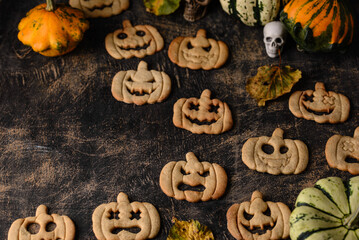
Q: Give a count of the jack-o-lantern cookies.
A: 12